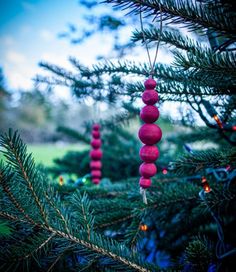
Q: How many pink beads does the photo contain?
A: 14